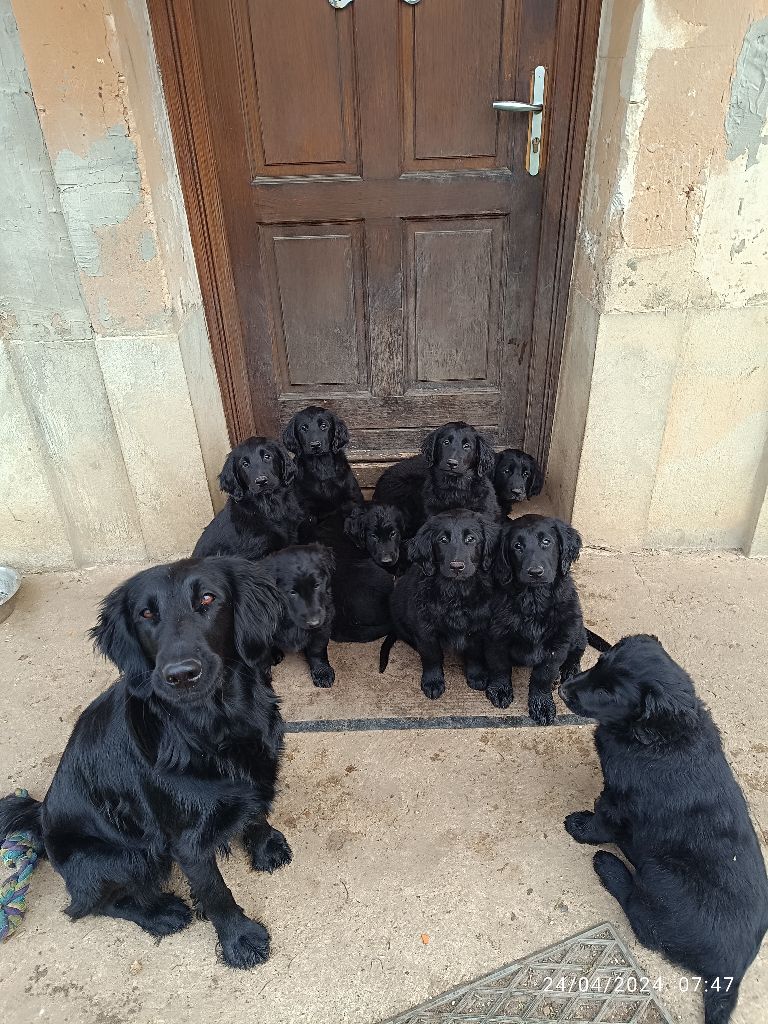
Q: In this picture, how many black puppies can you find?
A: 9